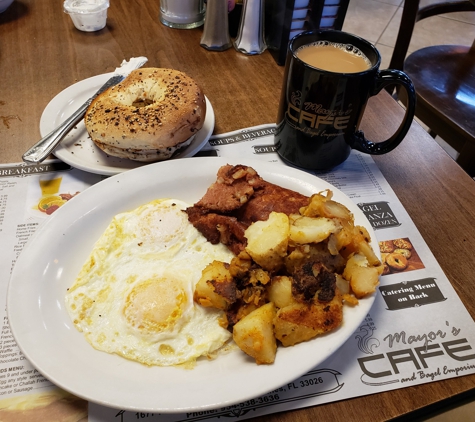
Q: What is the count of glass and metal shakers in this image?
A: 3